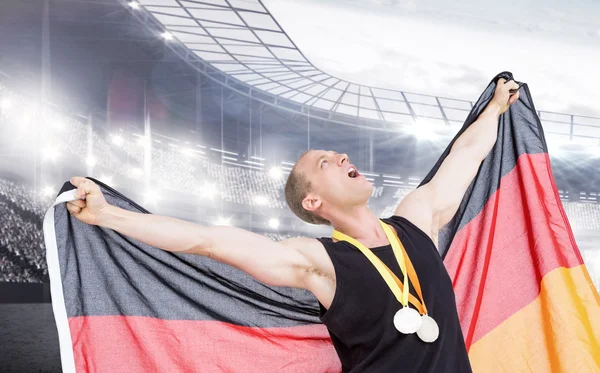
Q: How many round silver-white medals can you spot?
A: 2